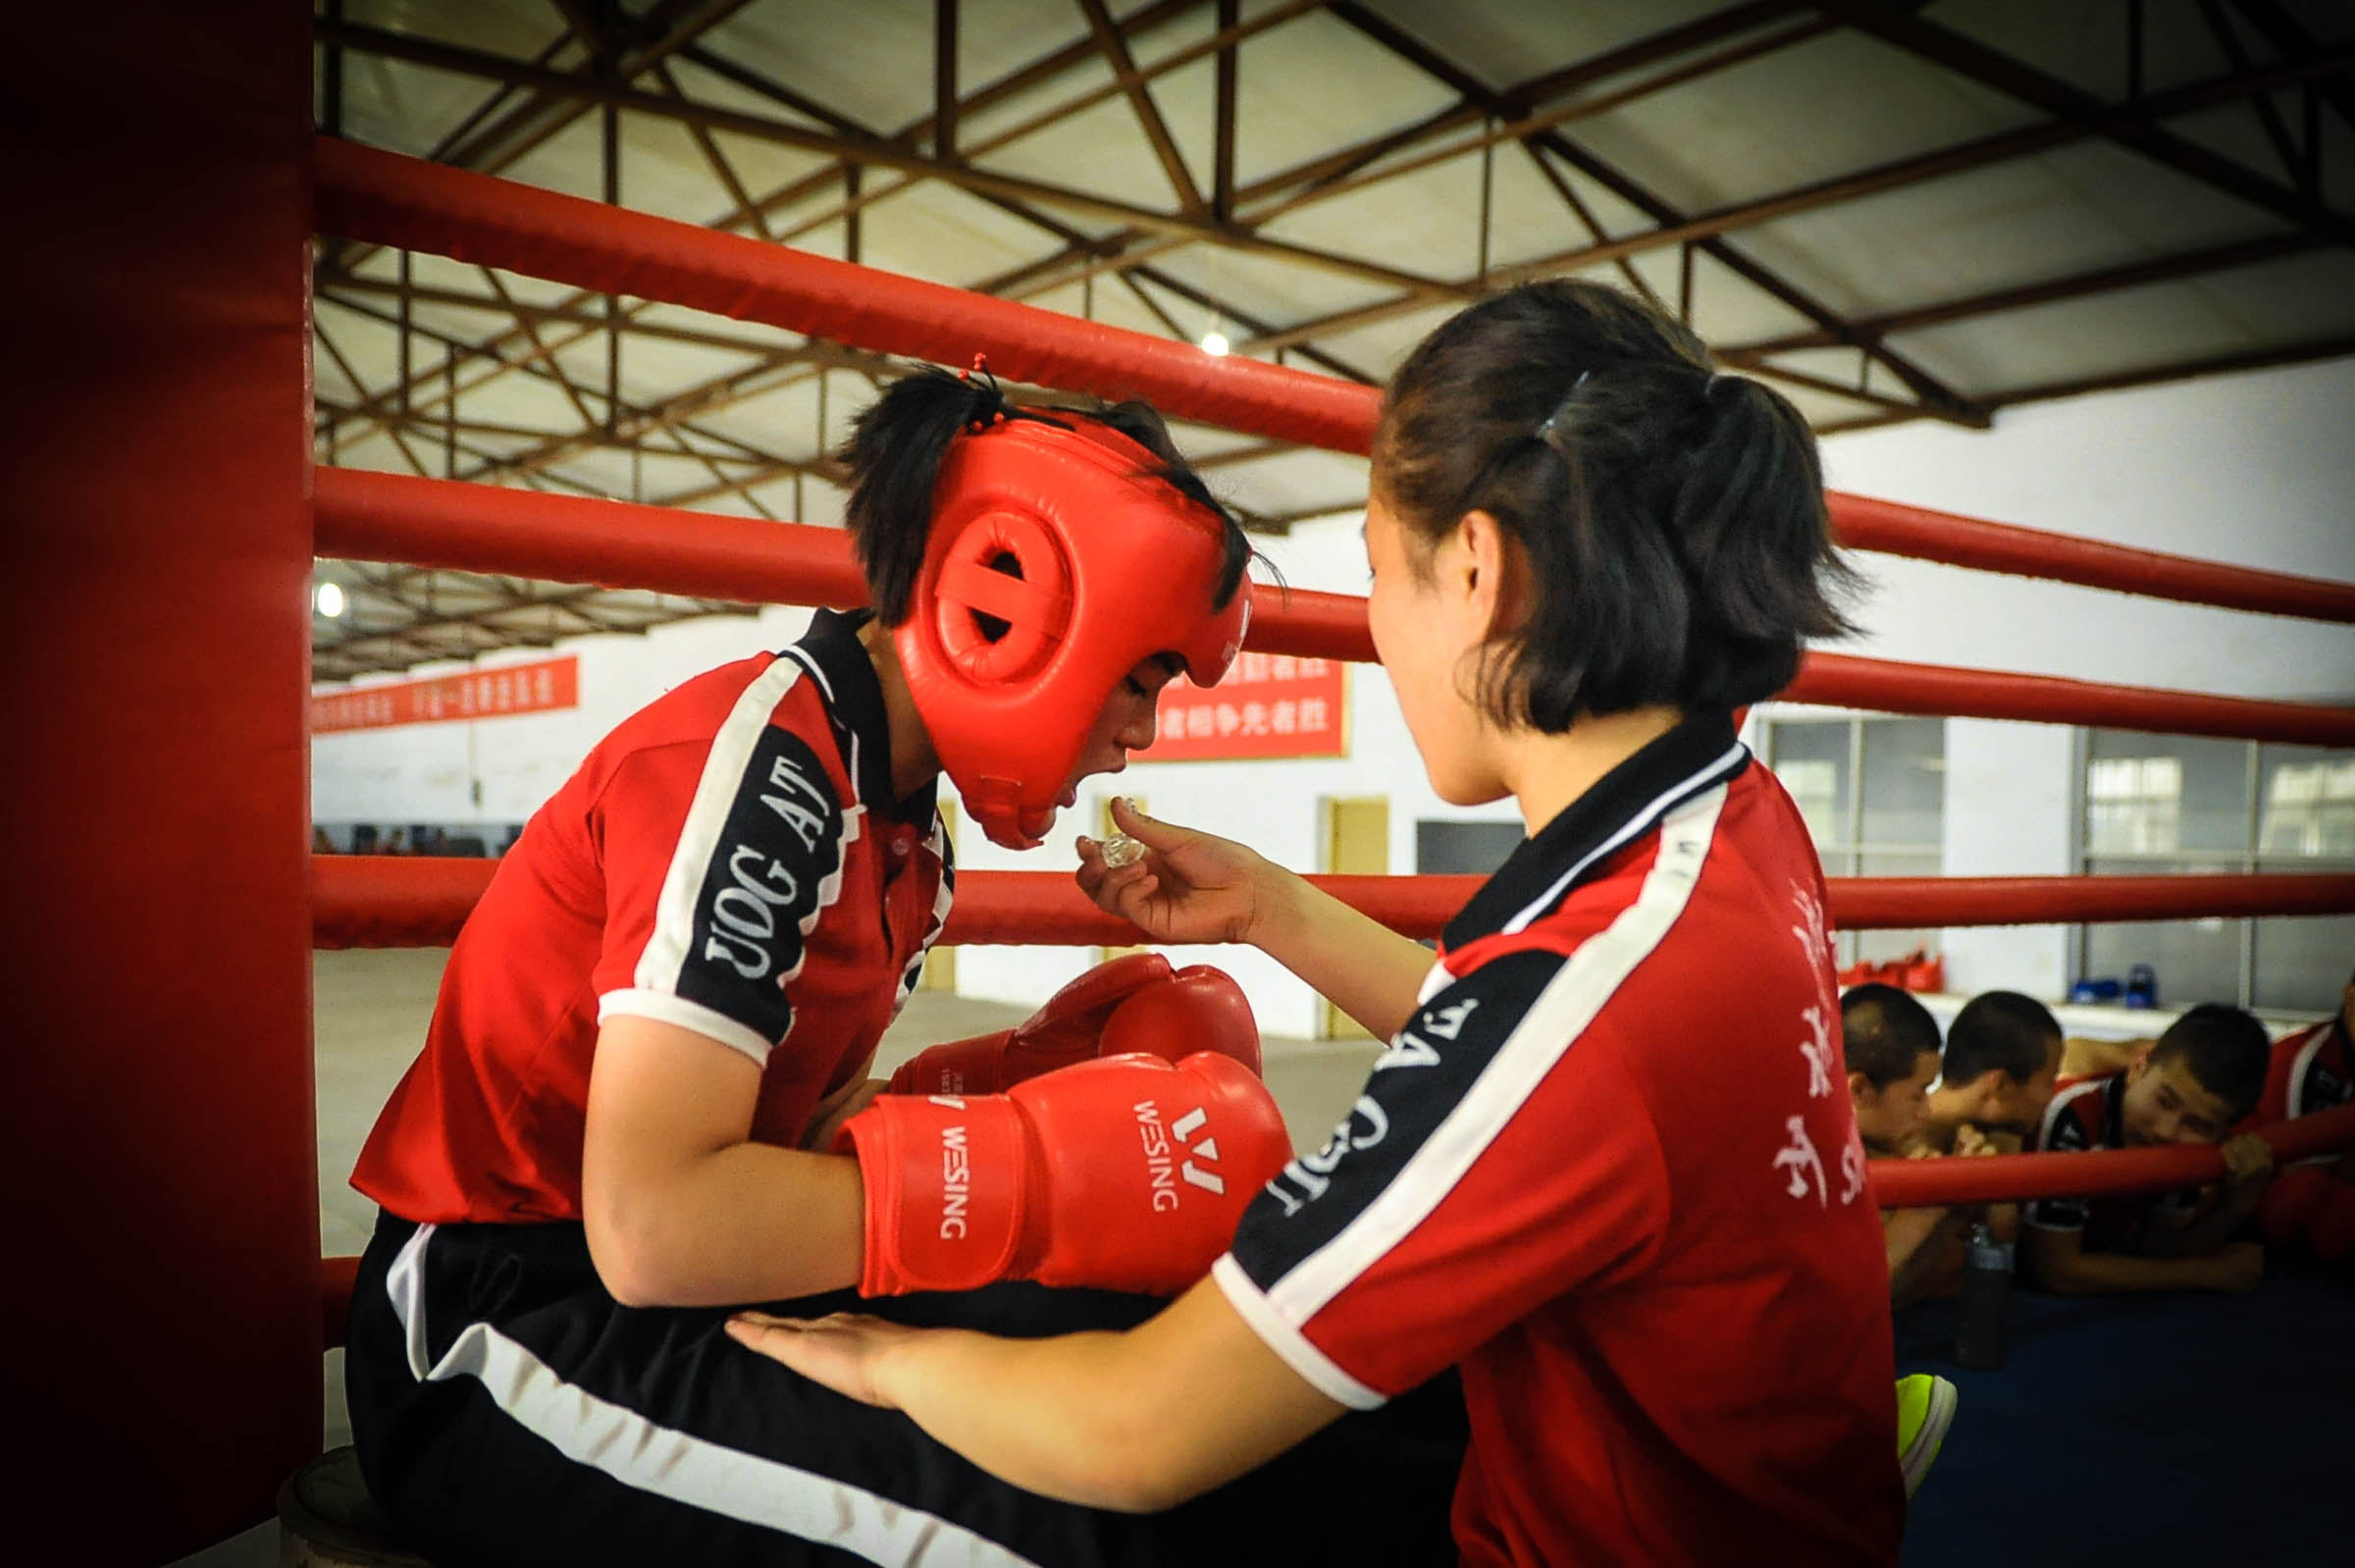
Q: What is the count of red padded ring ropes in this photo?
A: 4